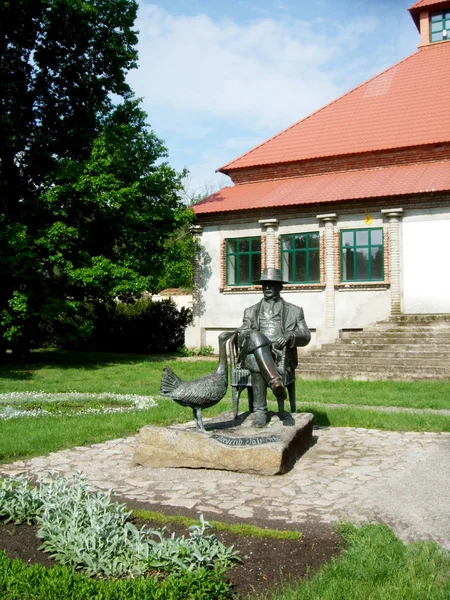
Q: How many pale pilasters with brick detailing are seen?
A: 4